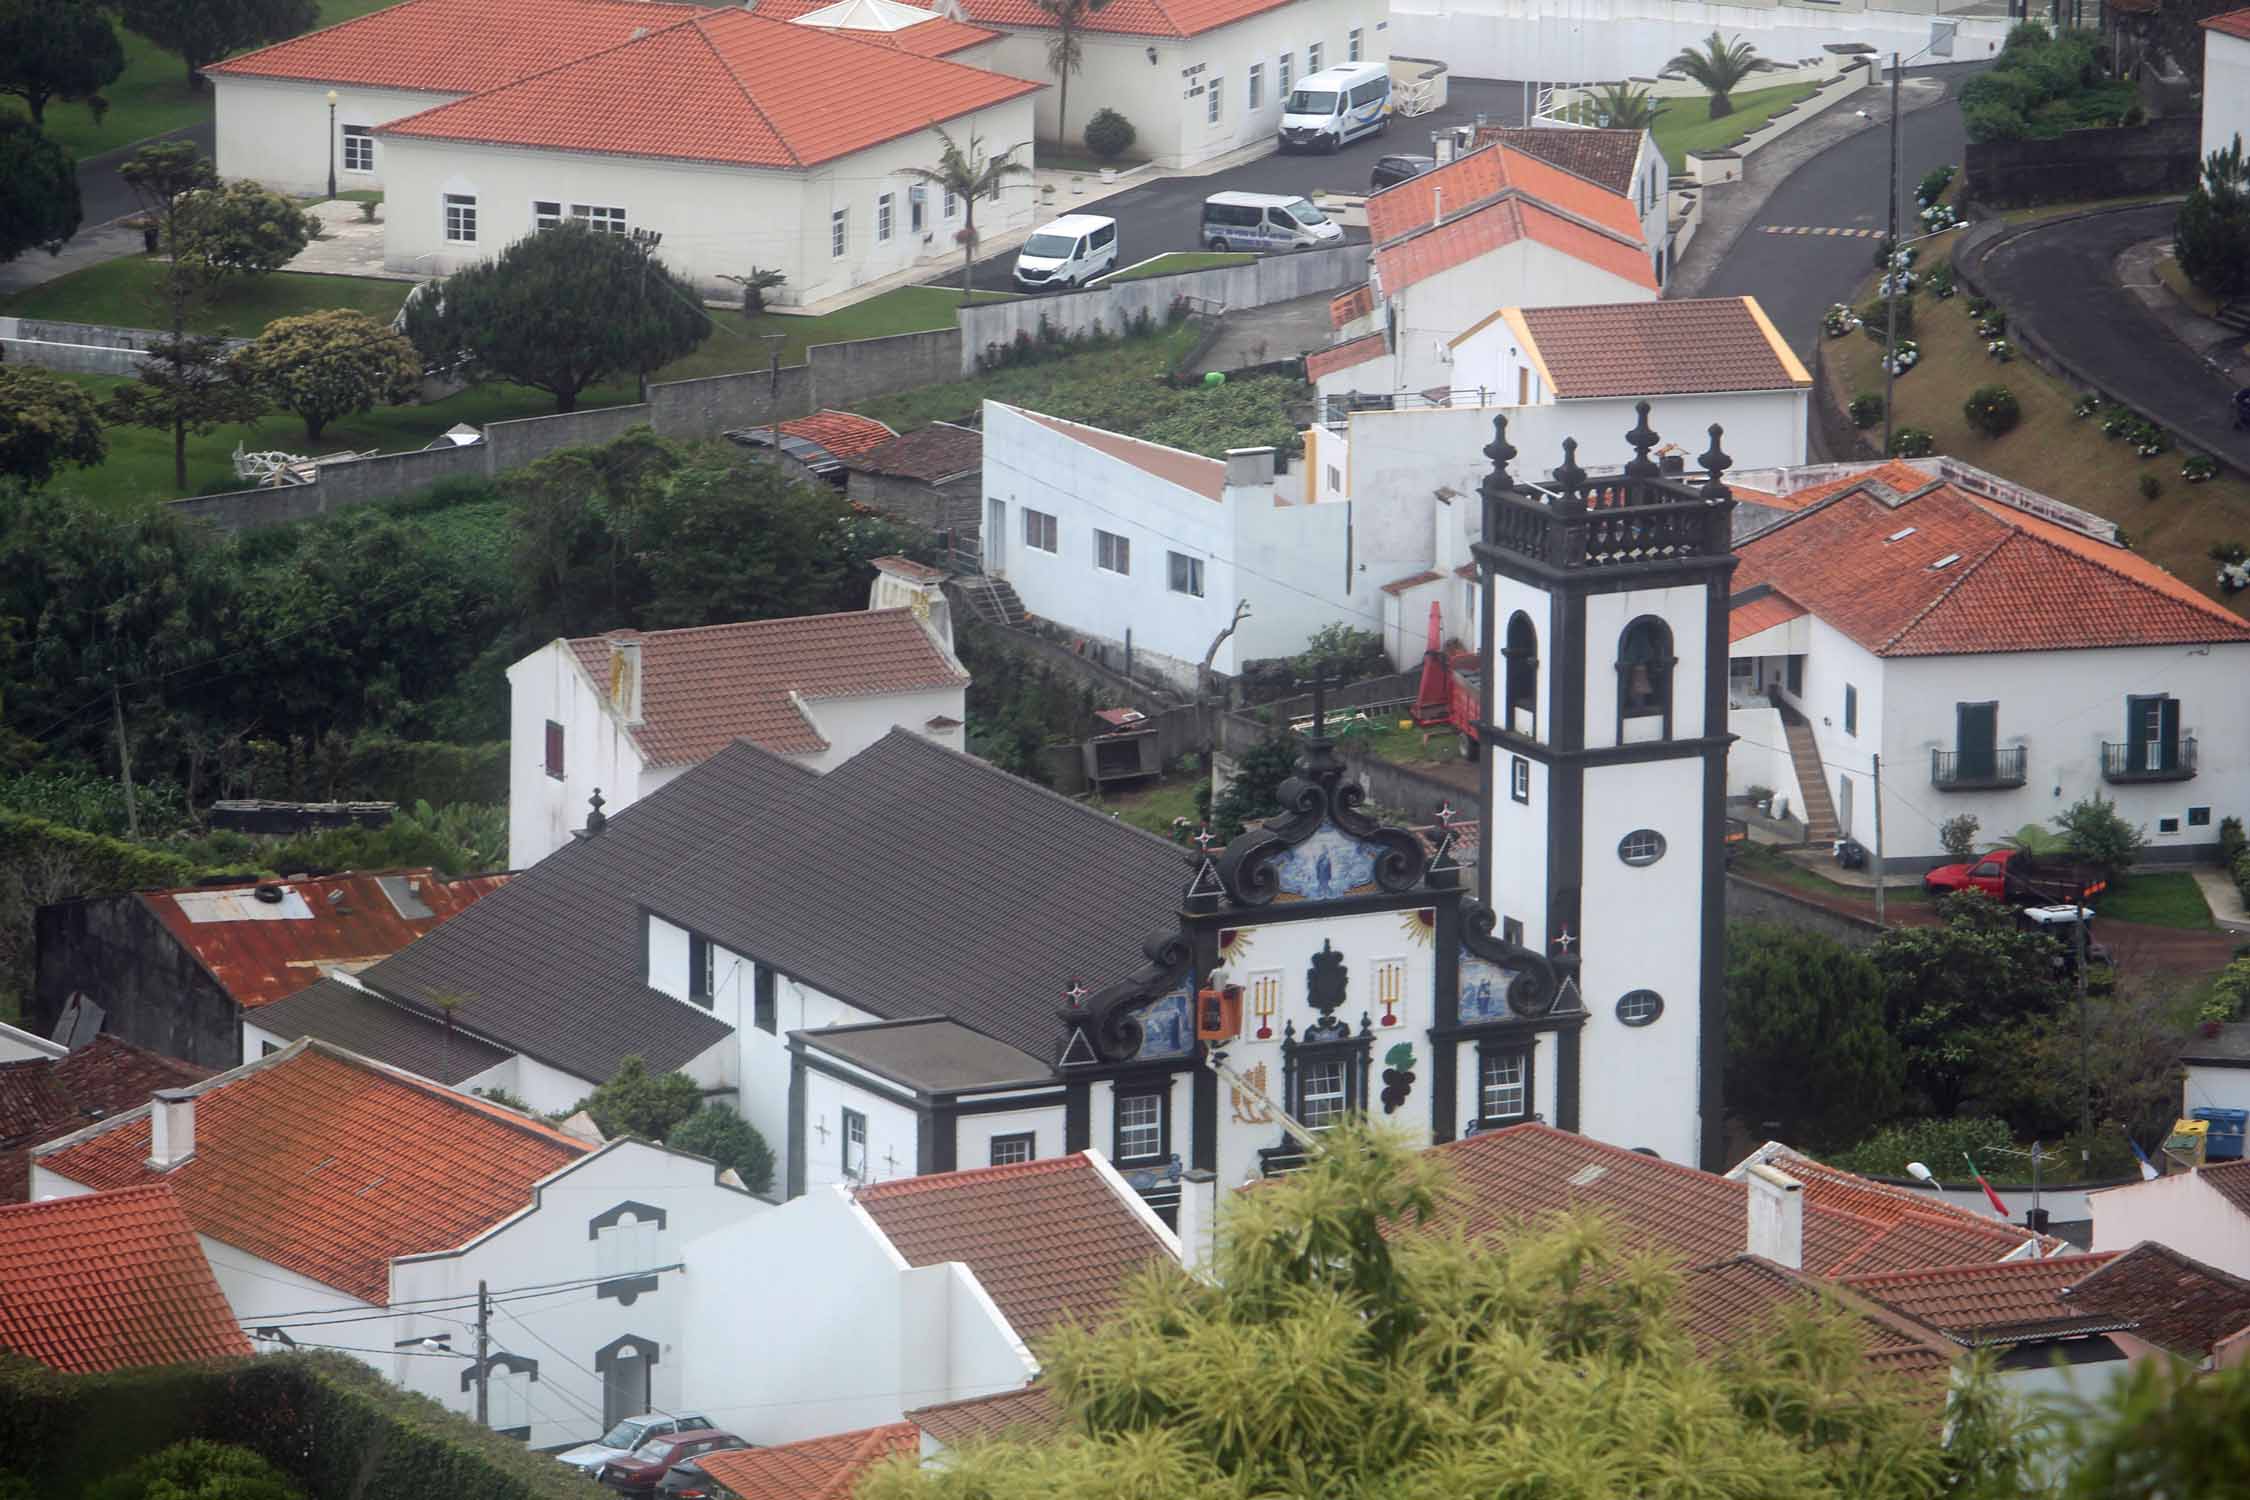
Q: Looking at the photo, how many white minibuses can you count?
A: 3